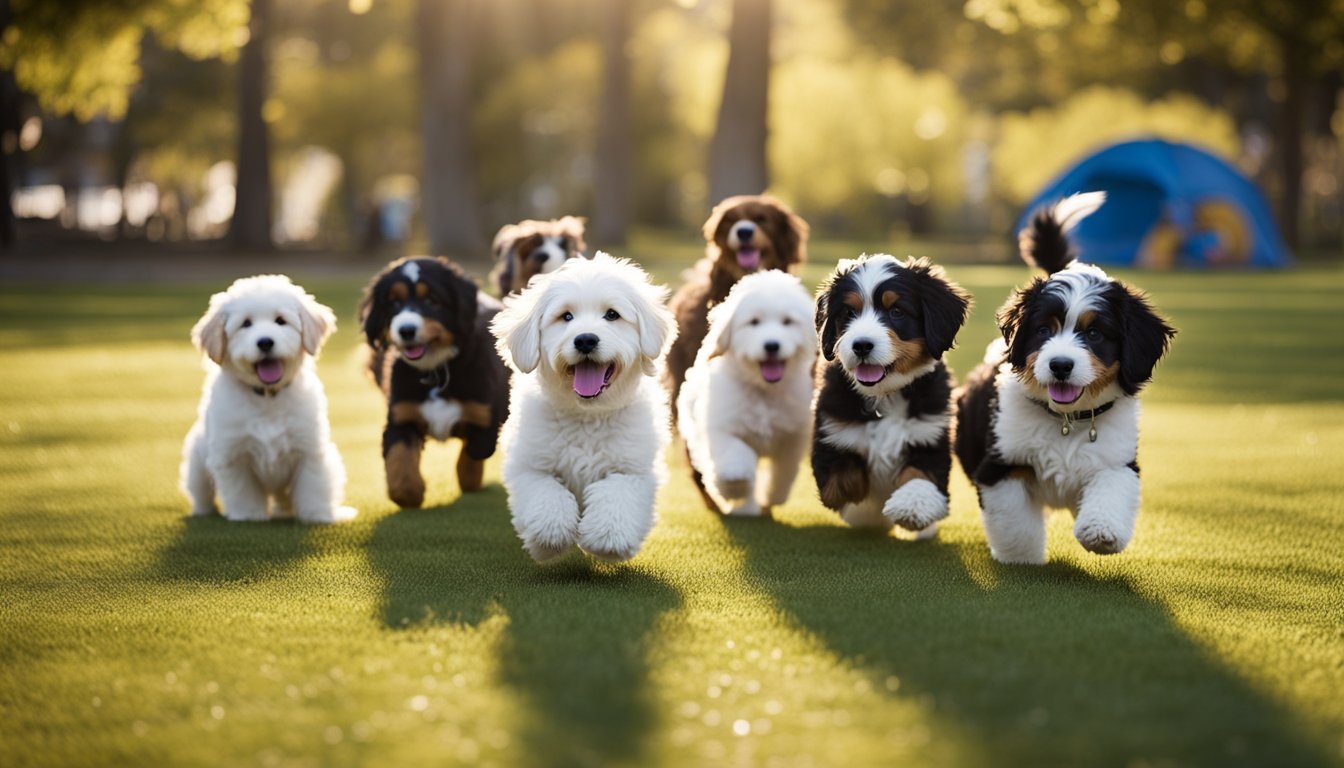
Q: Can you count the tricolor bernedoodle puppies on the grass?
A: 3